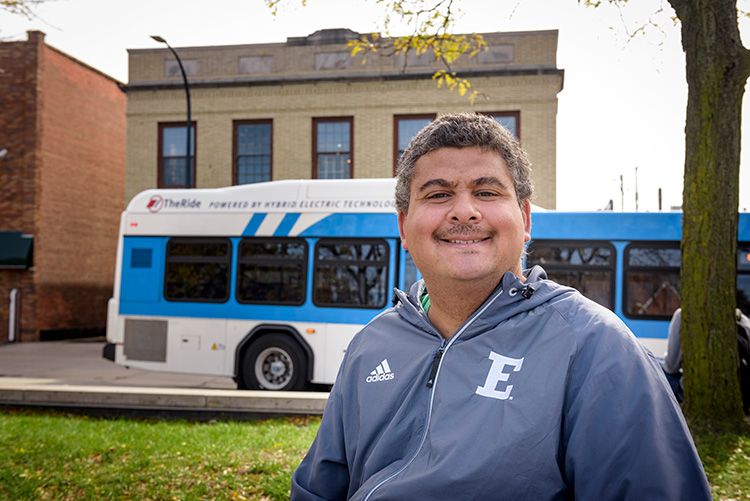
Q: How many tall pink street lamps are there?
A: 0